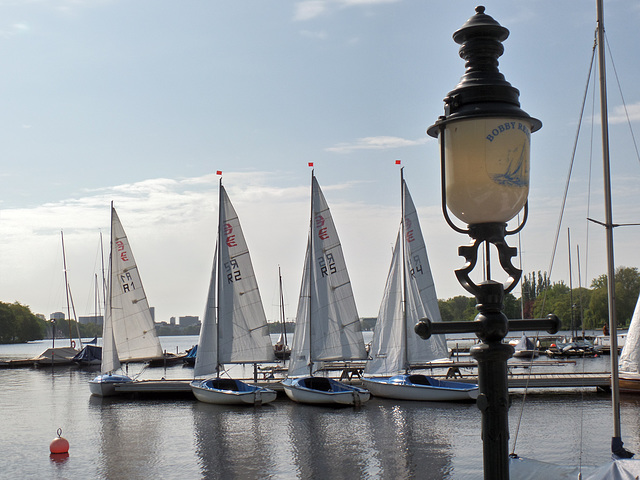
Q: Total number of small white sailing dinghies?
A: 4